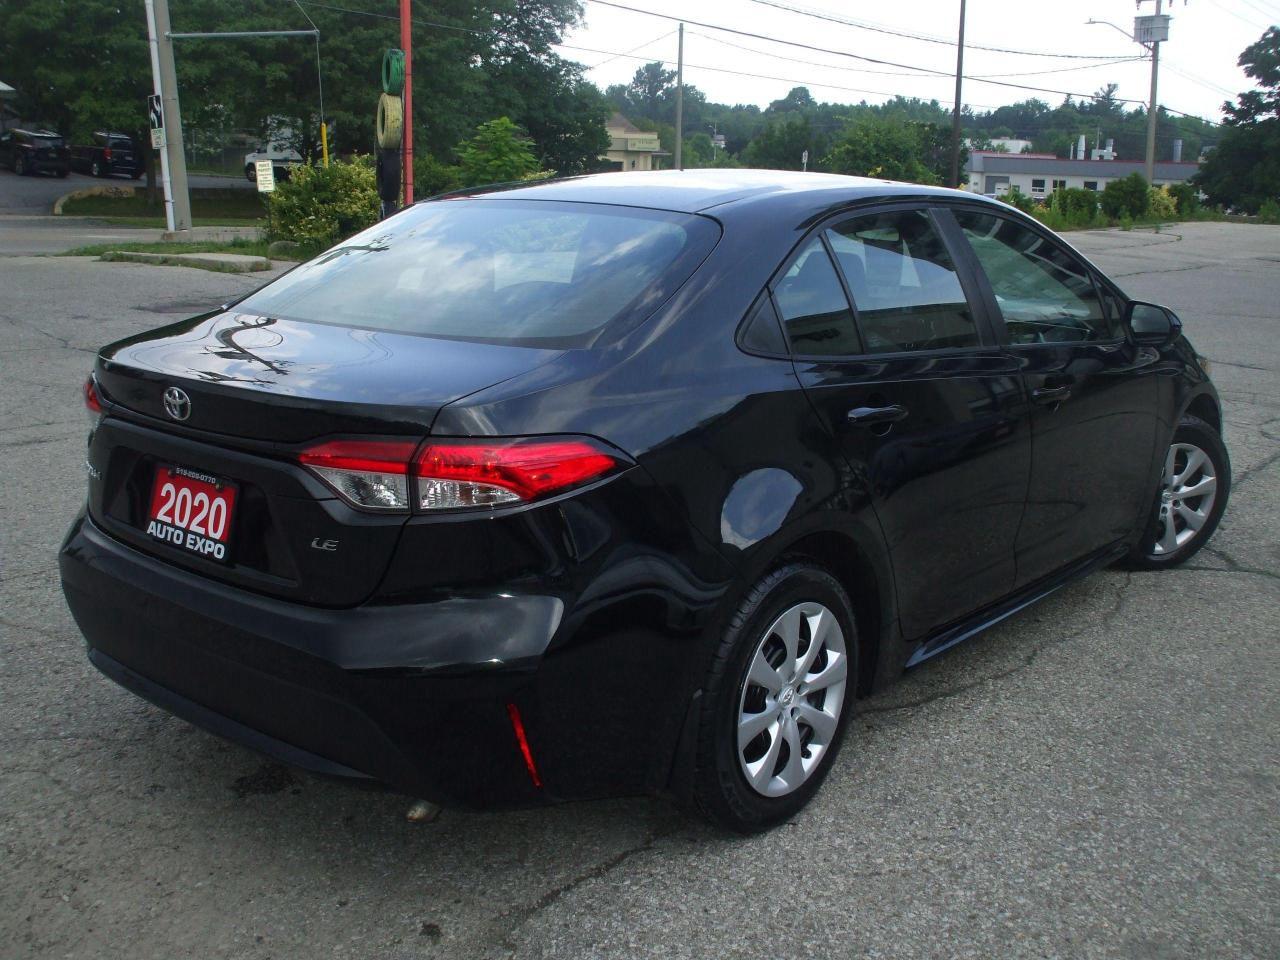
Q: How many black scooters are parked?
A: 0